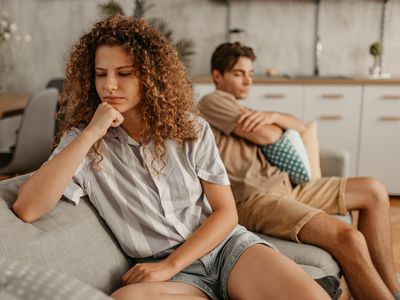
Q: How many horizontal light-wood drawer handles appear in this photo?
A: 5